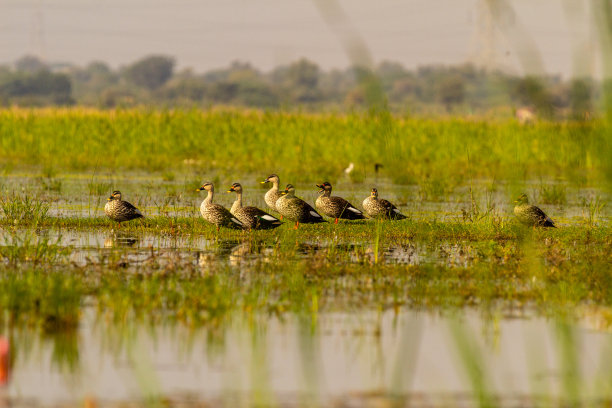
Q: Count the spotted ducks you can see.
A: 8